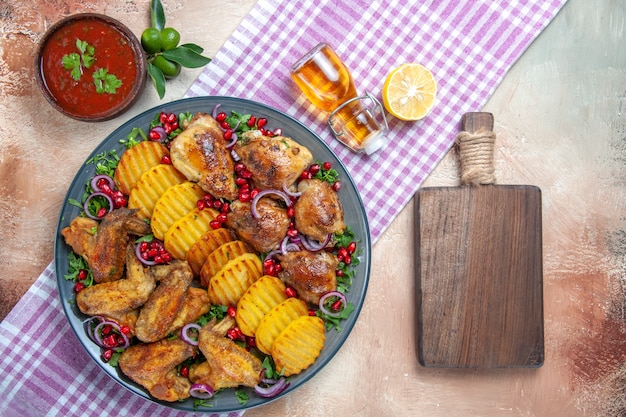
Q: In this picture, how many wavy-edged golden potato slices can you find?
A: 10